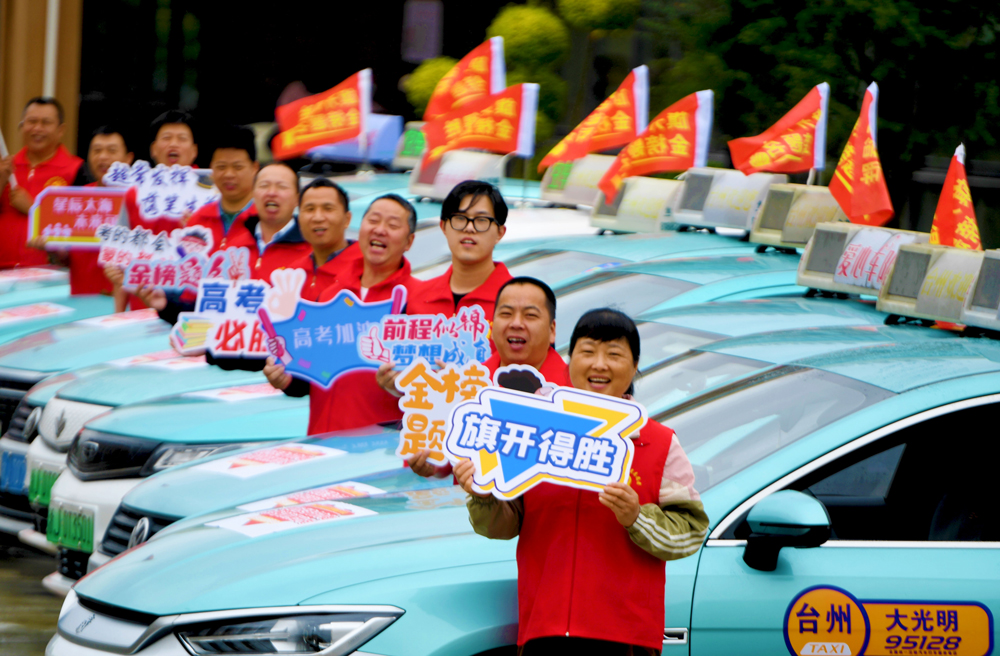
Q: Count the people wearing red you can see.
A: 10